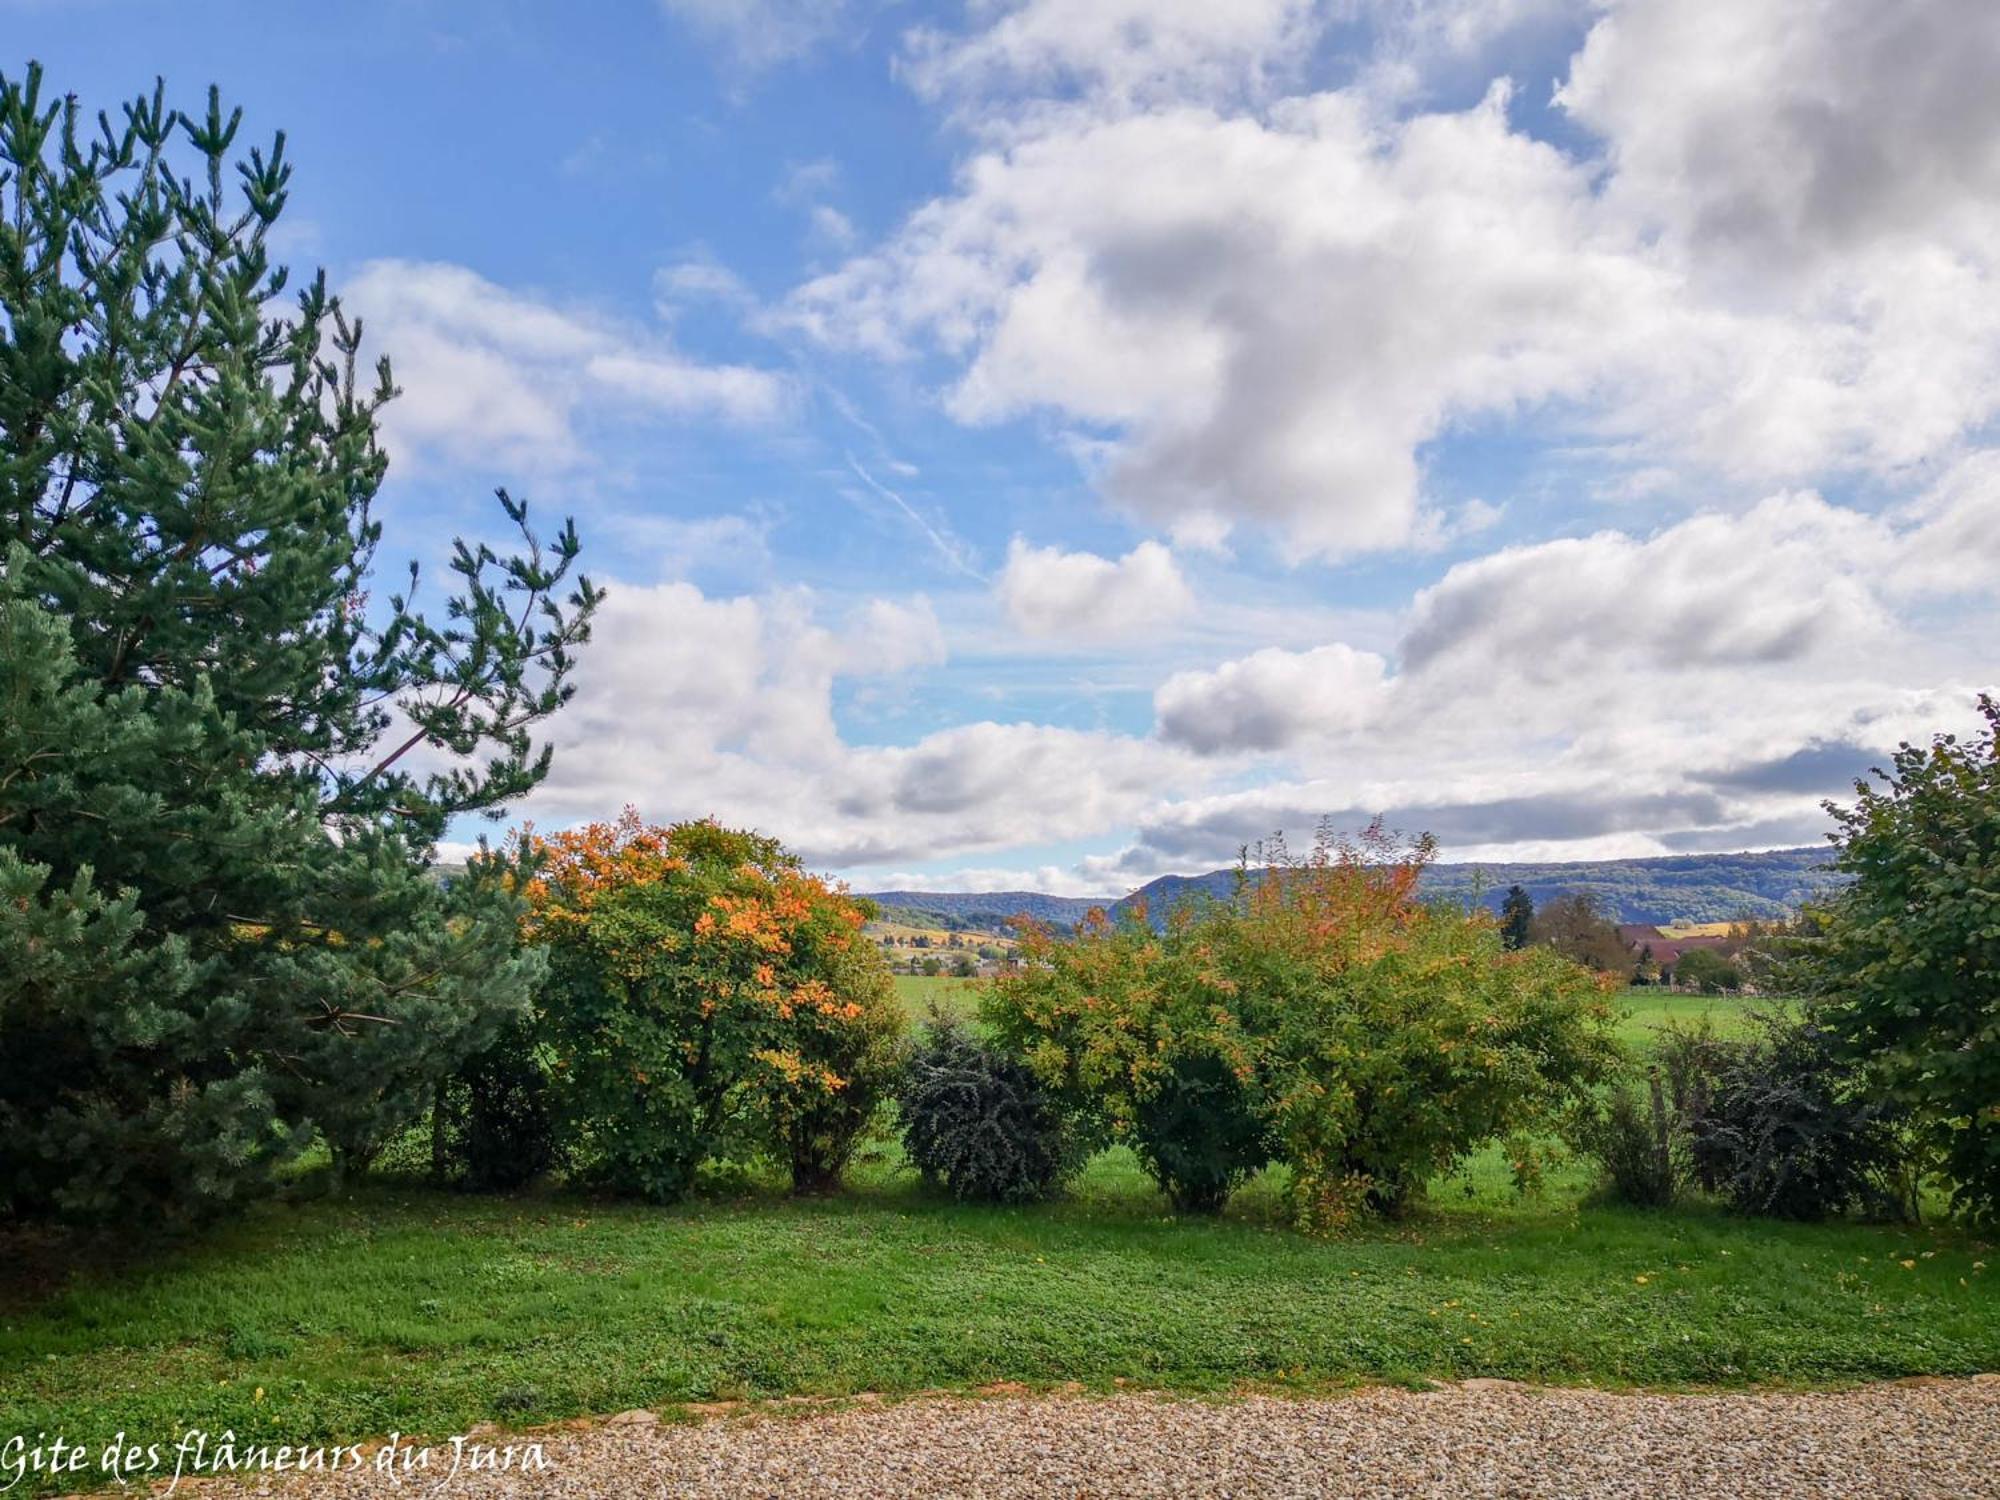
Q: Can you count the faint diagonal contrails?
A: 1